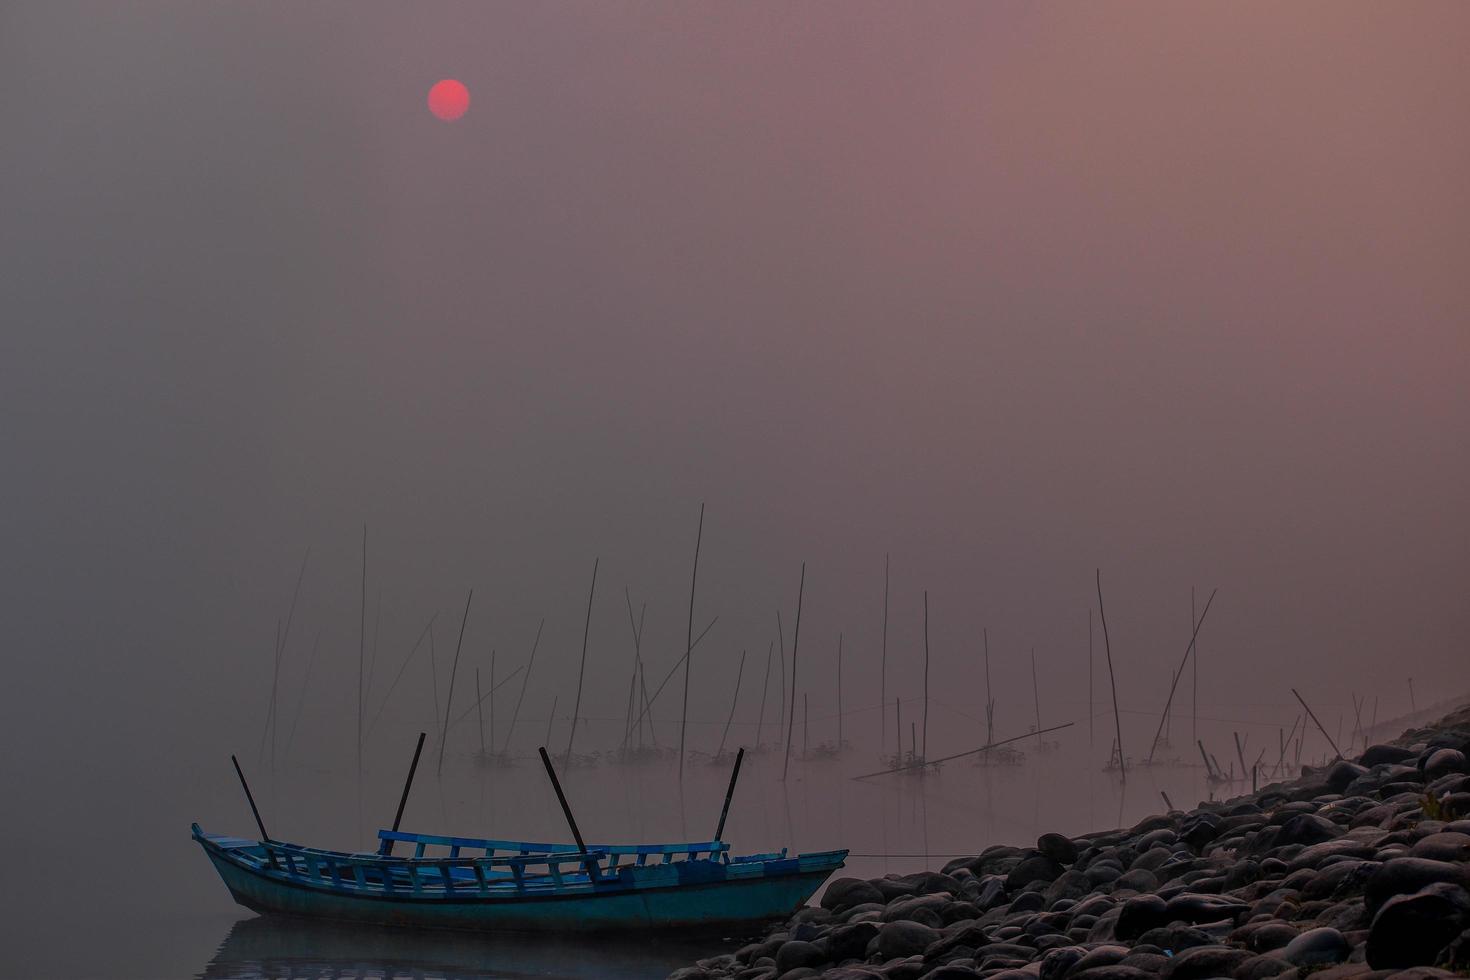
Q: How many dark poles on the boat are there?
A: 4